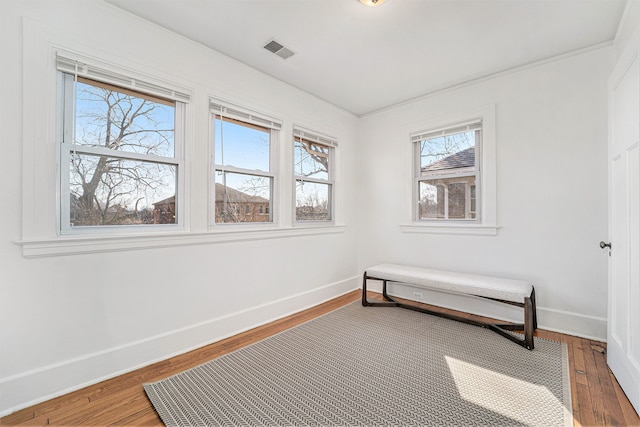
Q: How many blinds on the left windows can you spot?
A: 3